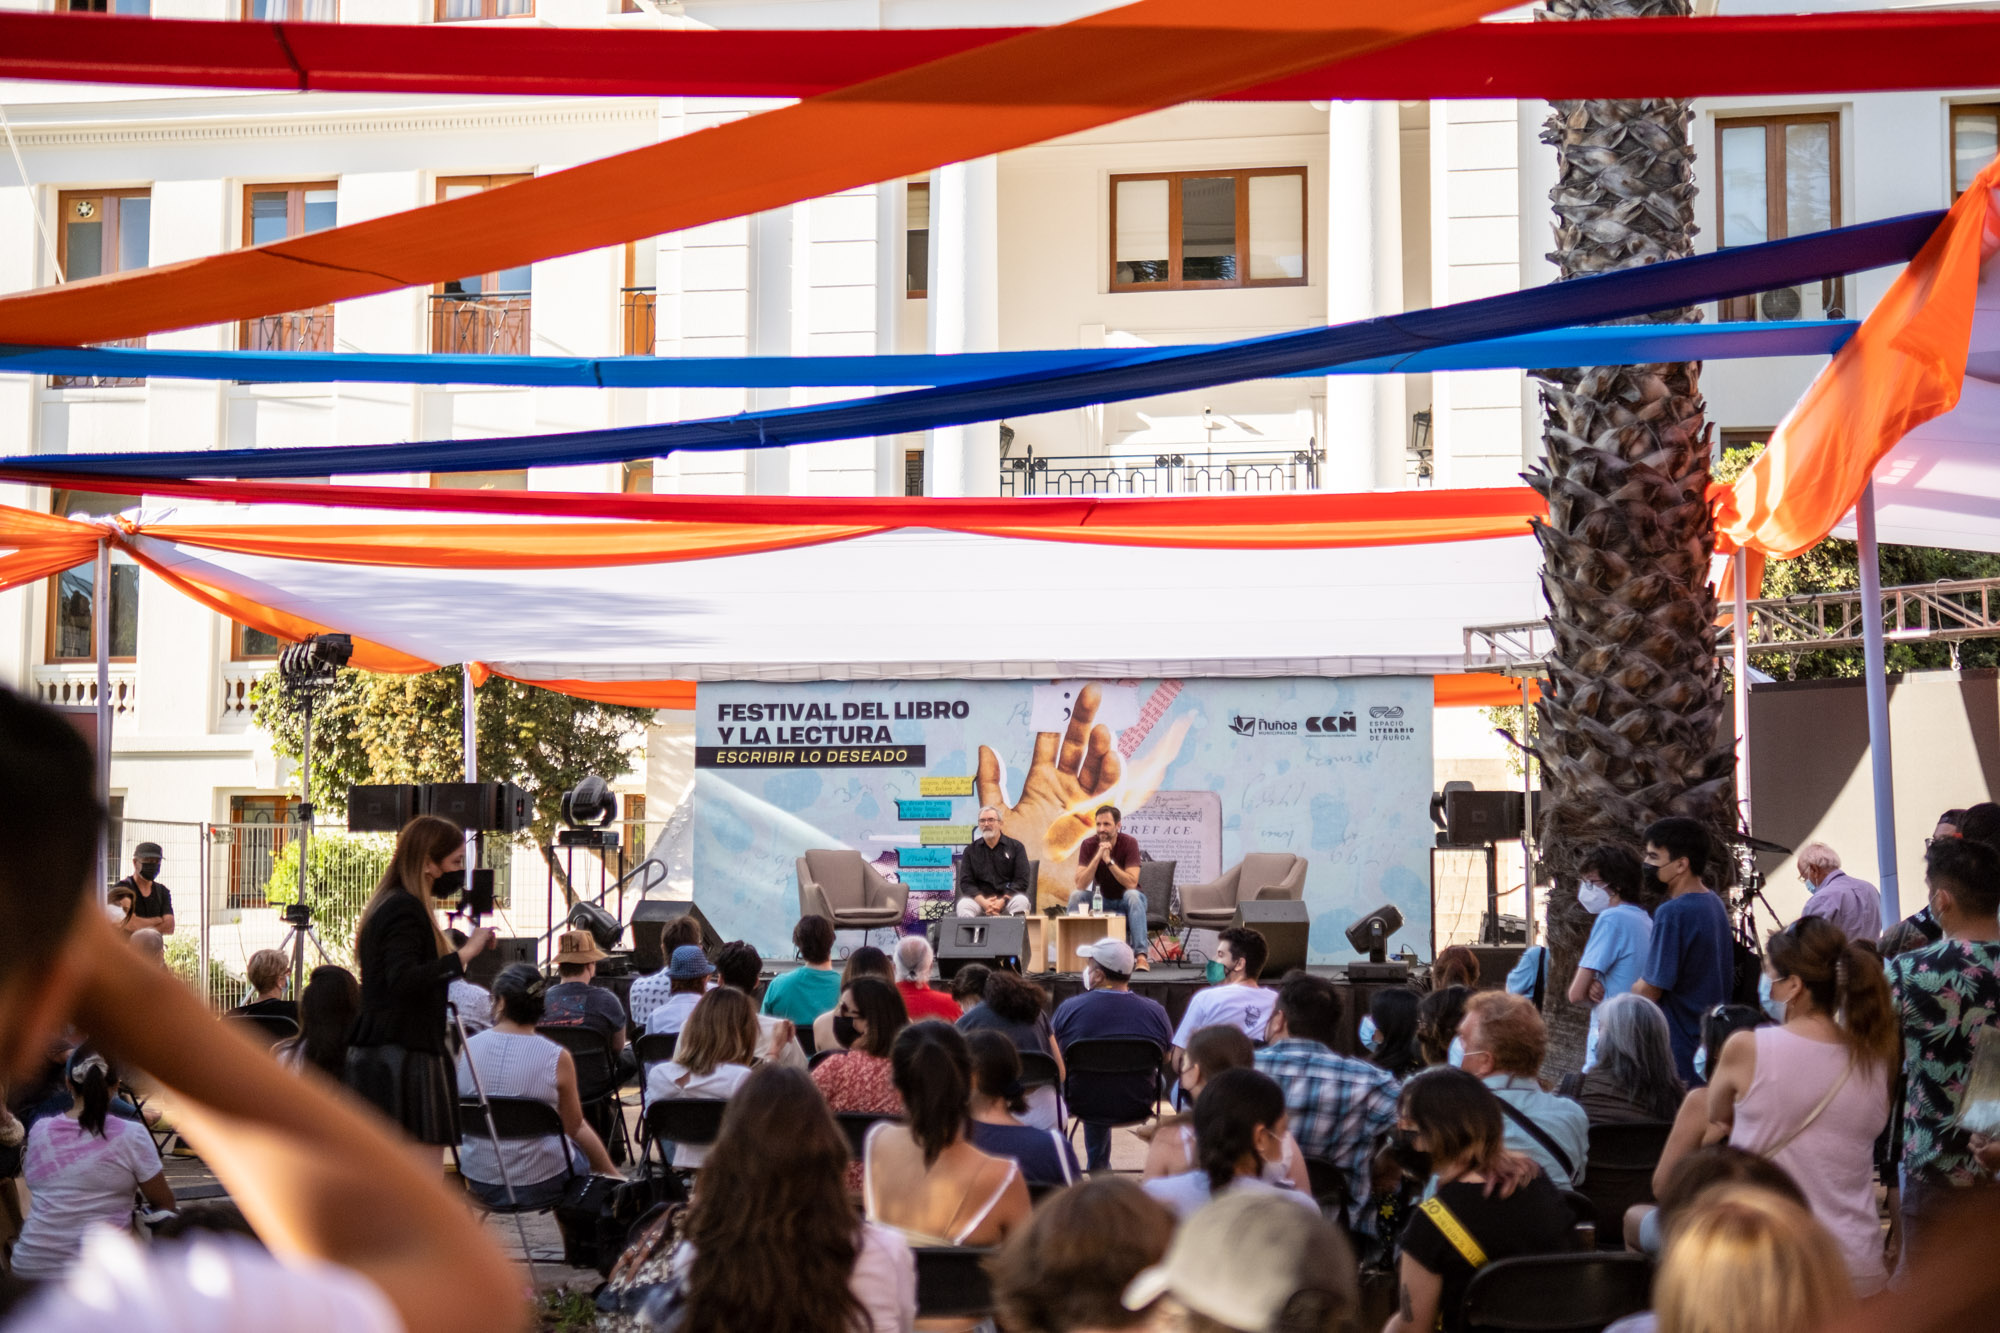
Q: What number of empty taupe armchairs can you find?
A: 2